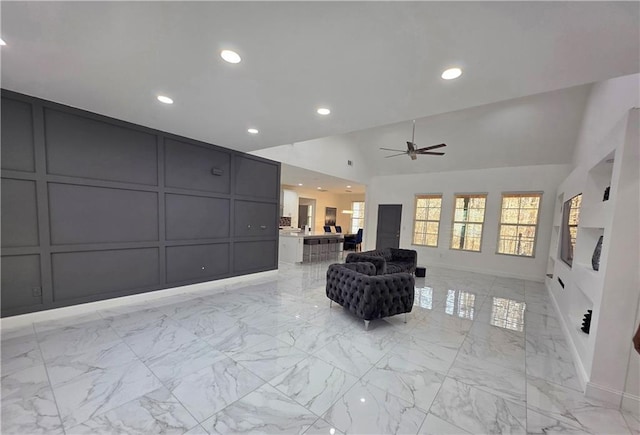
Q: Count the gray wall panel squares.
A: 12